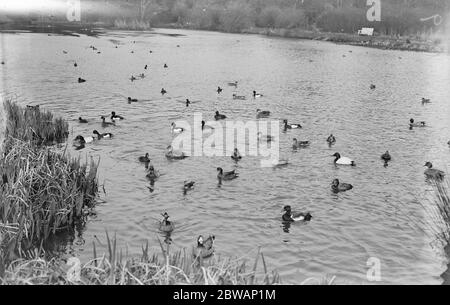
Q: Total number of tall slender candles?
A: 0